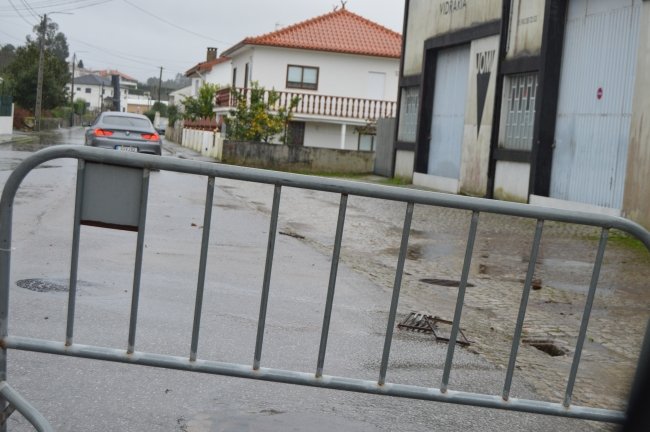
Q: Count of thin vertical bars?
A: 9